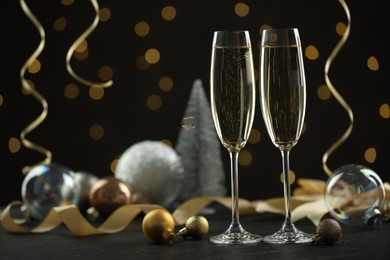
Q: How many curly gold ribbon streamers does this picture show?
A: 3